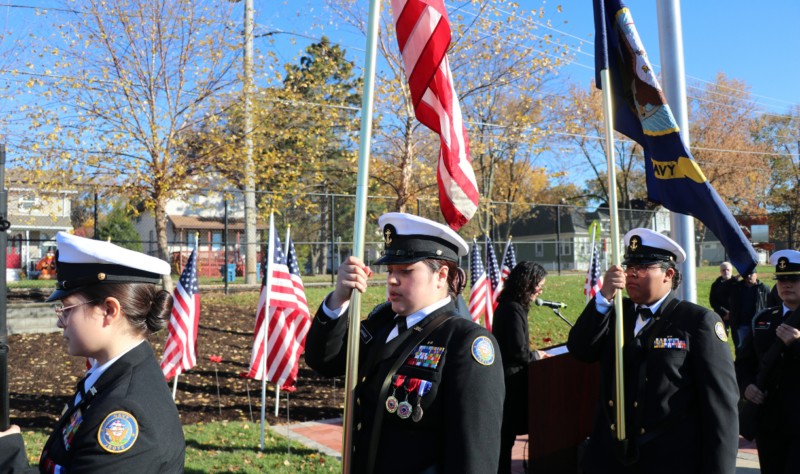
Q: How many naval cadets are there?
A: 4